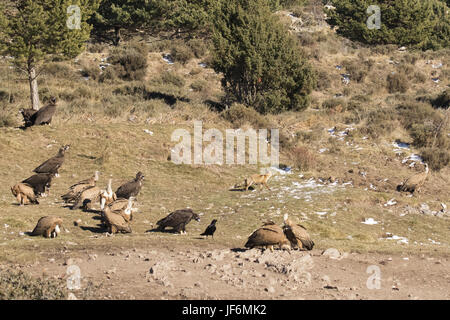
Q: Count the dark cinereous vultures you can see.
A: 6